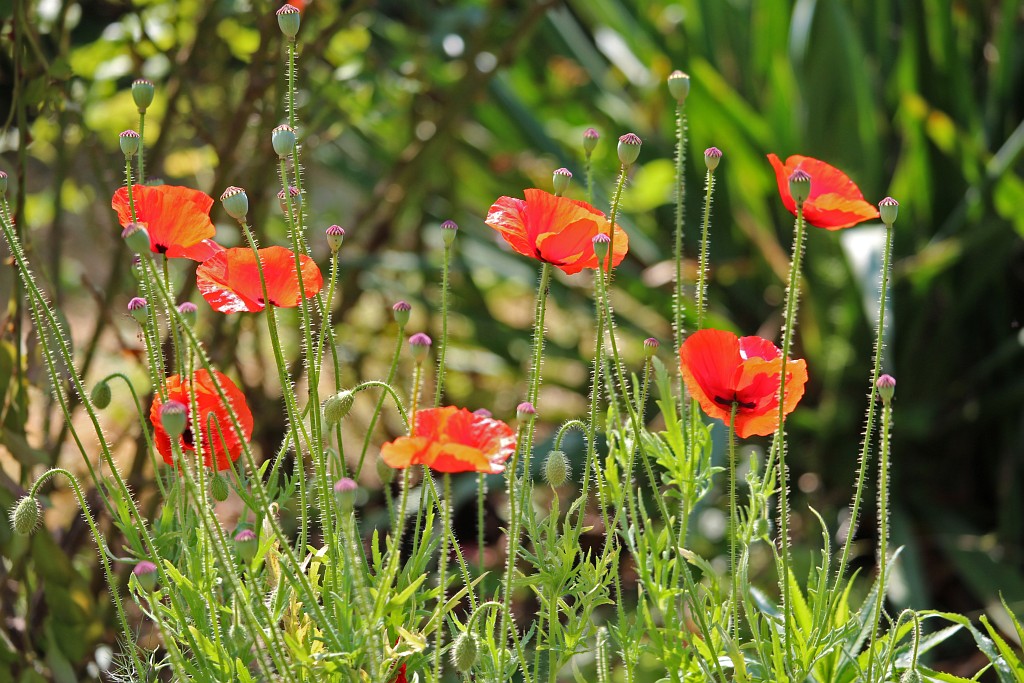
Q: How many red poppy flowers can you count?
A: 7